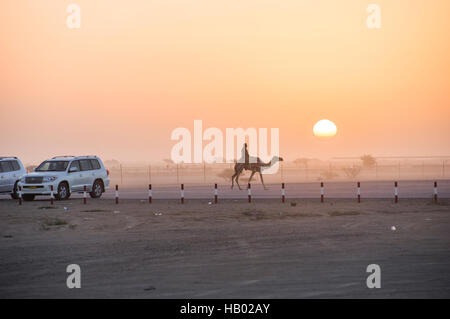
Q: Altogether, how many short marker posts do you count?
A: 13